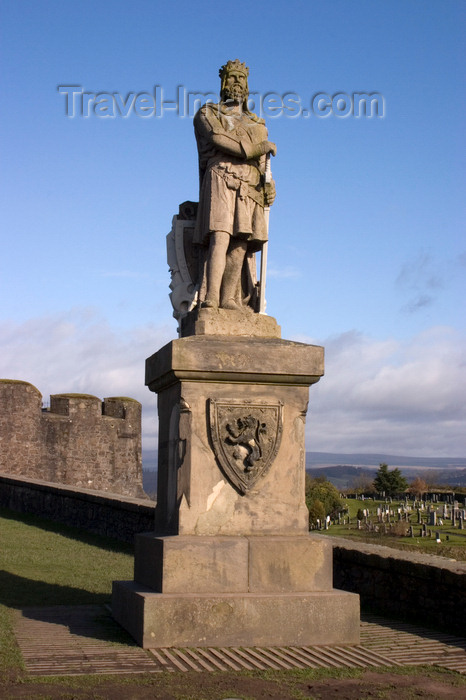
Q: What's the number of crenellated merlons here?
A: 3